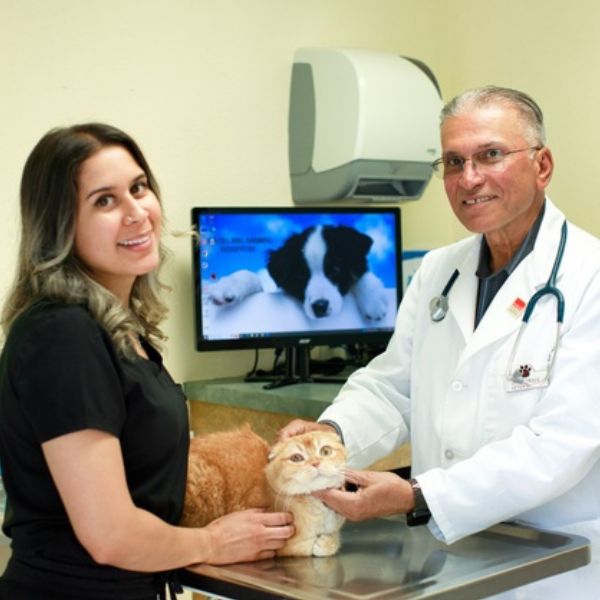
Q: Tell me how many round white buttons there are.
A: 2